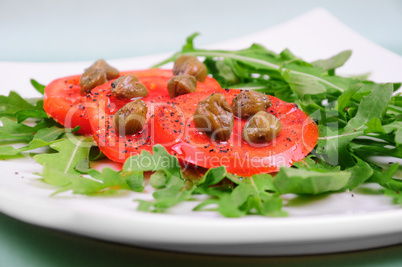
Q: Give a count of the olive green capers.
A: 9